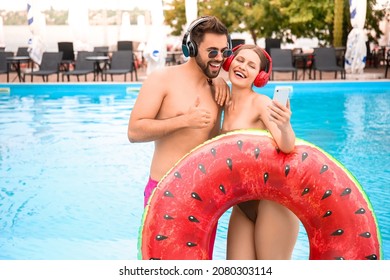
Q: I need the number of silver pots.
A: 0